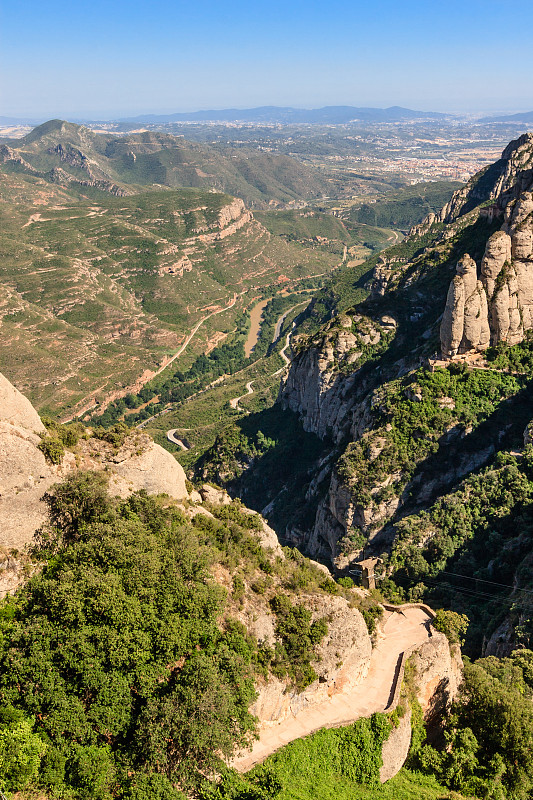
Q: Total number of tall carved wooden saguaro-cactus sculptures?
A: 0